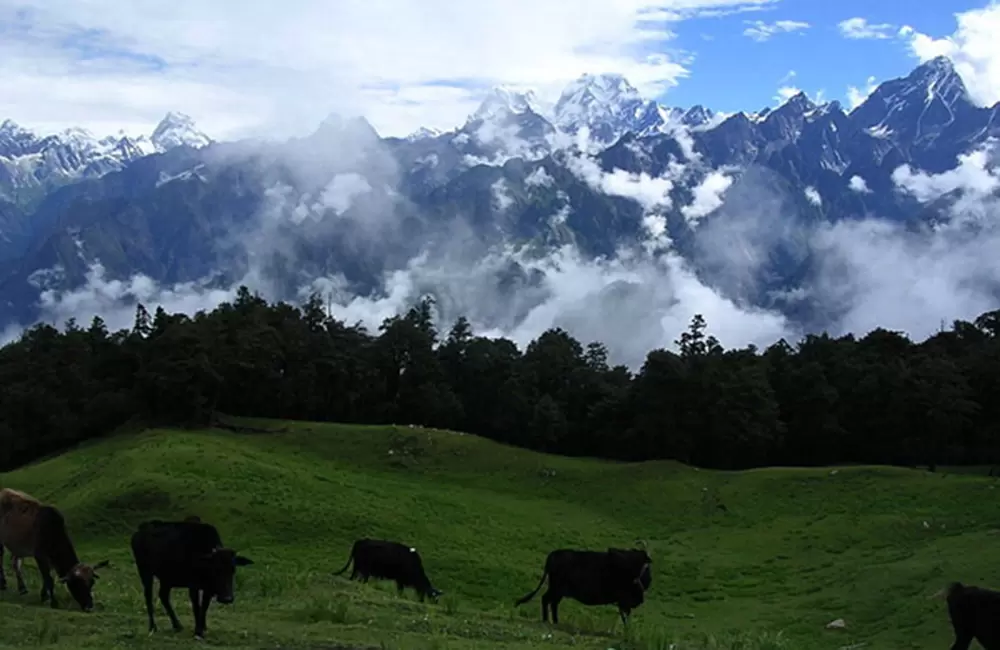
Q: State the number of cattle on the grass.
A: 5